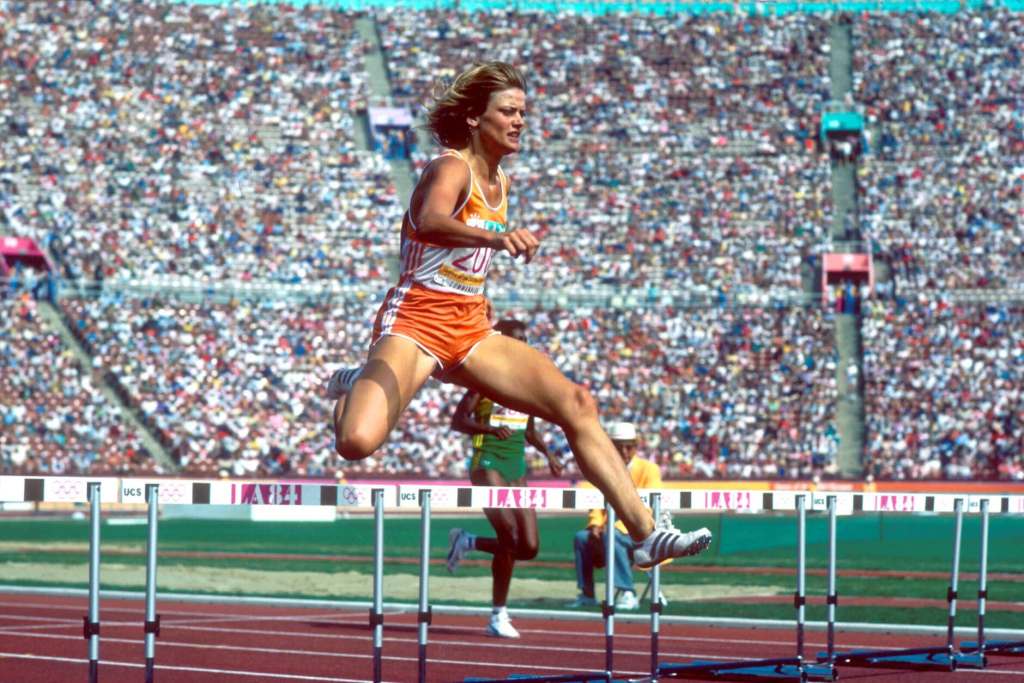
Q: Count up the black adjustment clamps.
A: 10